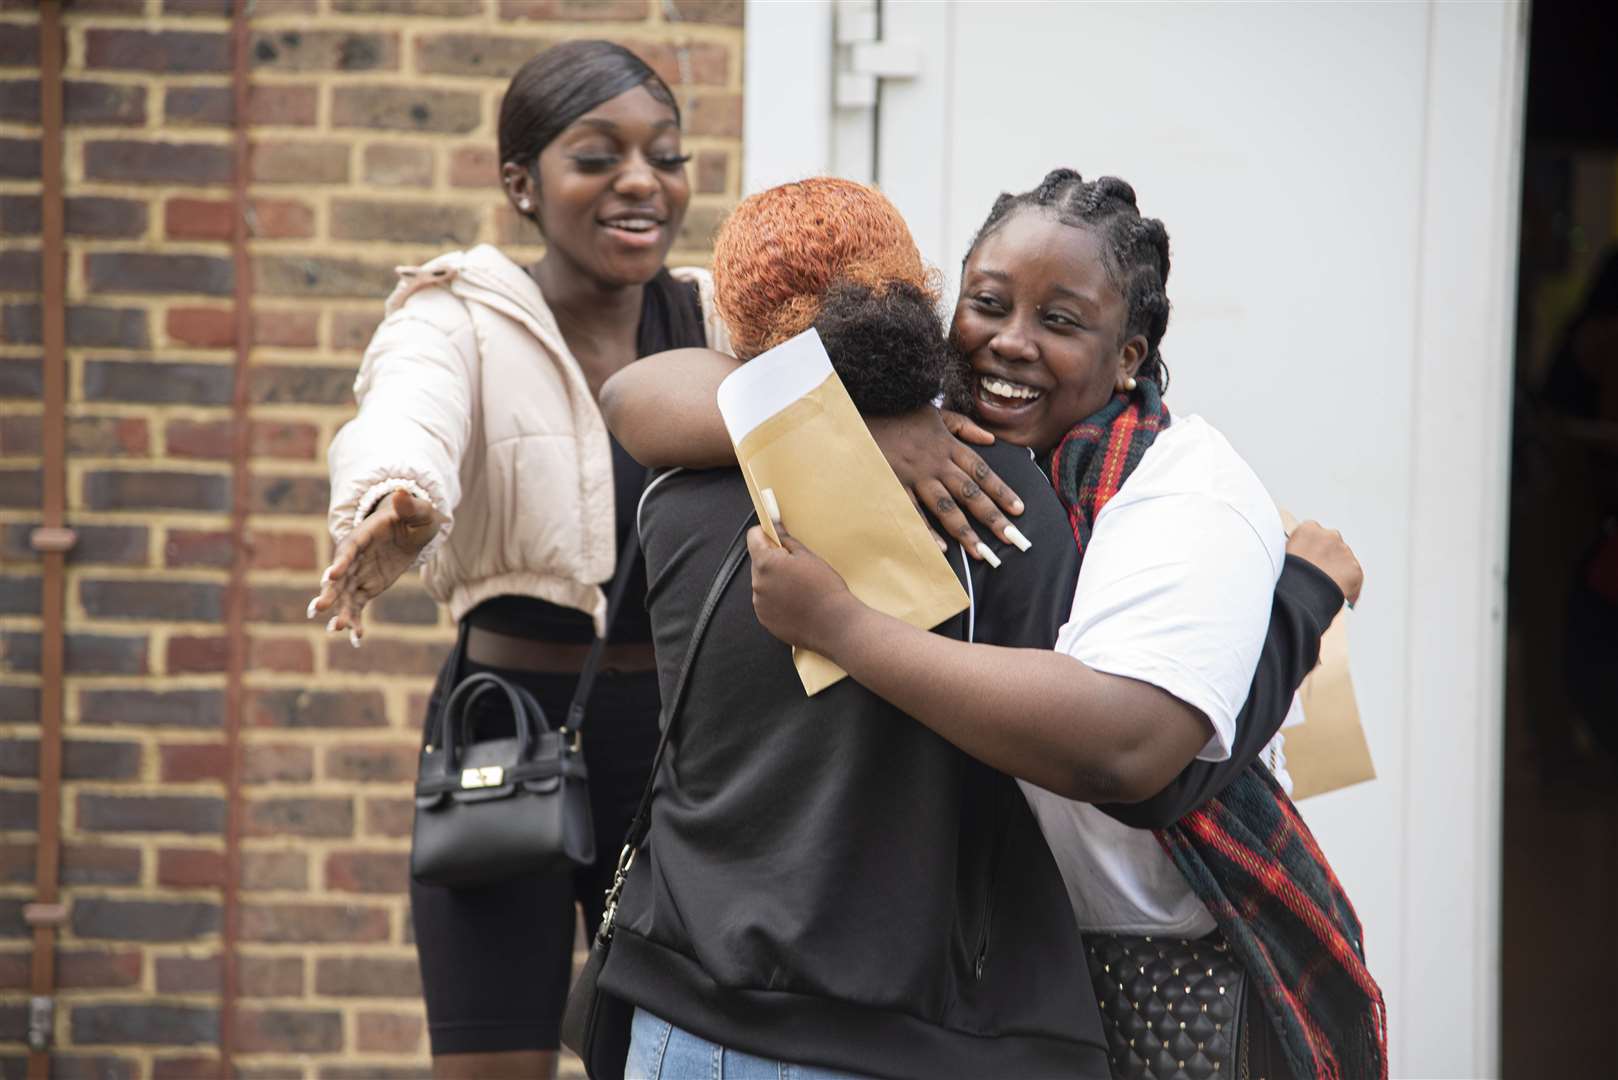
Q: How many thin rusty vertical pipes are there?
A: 2